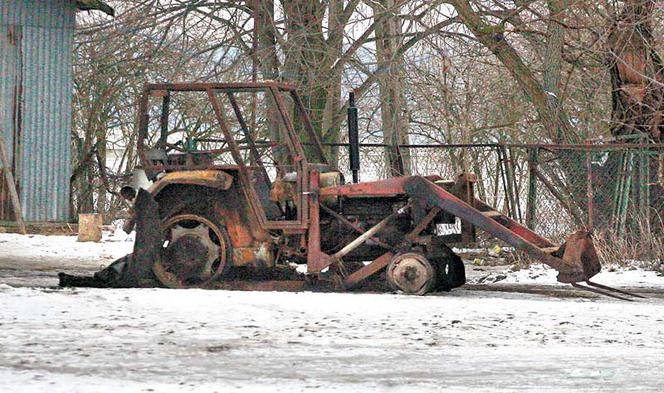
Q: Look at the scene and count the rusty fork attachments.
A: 2